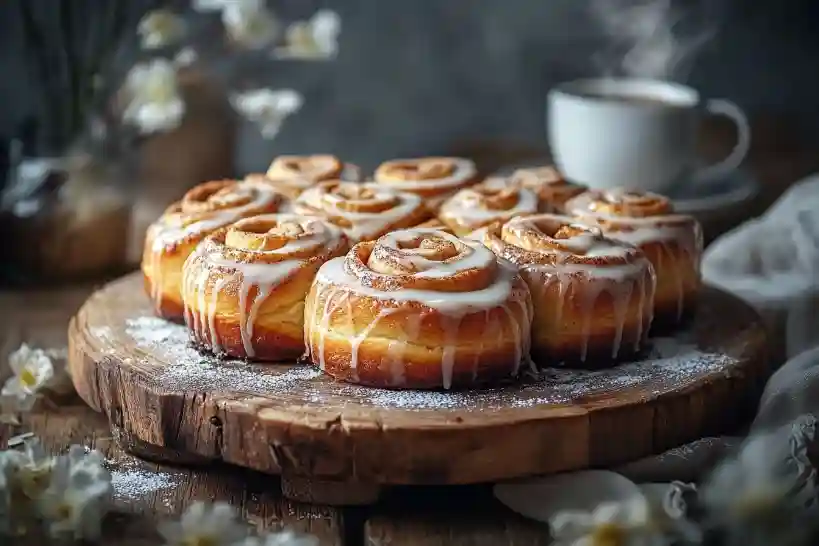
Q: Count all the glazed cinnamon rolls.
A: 10